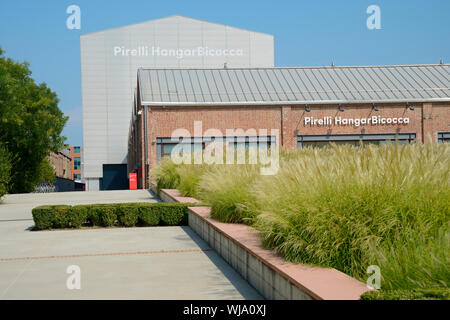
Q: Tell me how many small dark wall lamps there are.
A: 4